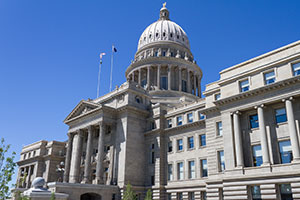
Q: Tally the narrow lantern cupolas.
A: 1